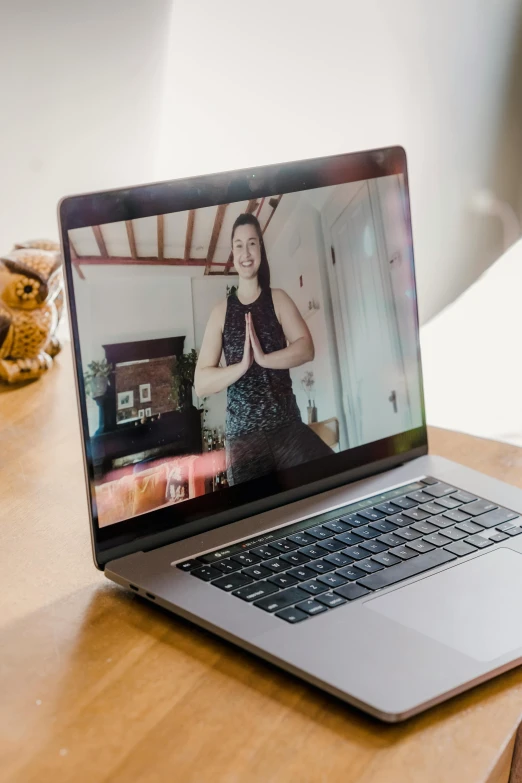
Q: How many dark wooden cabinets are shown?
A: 1